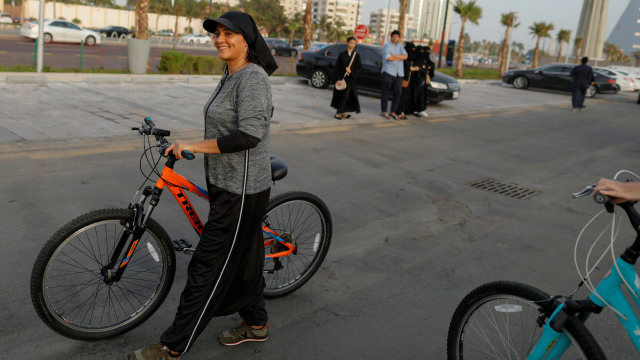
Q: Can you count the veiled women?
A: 3